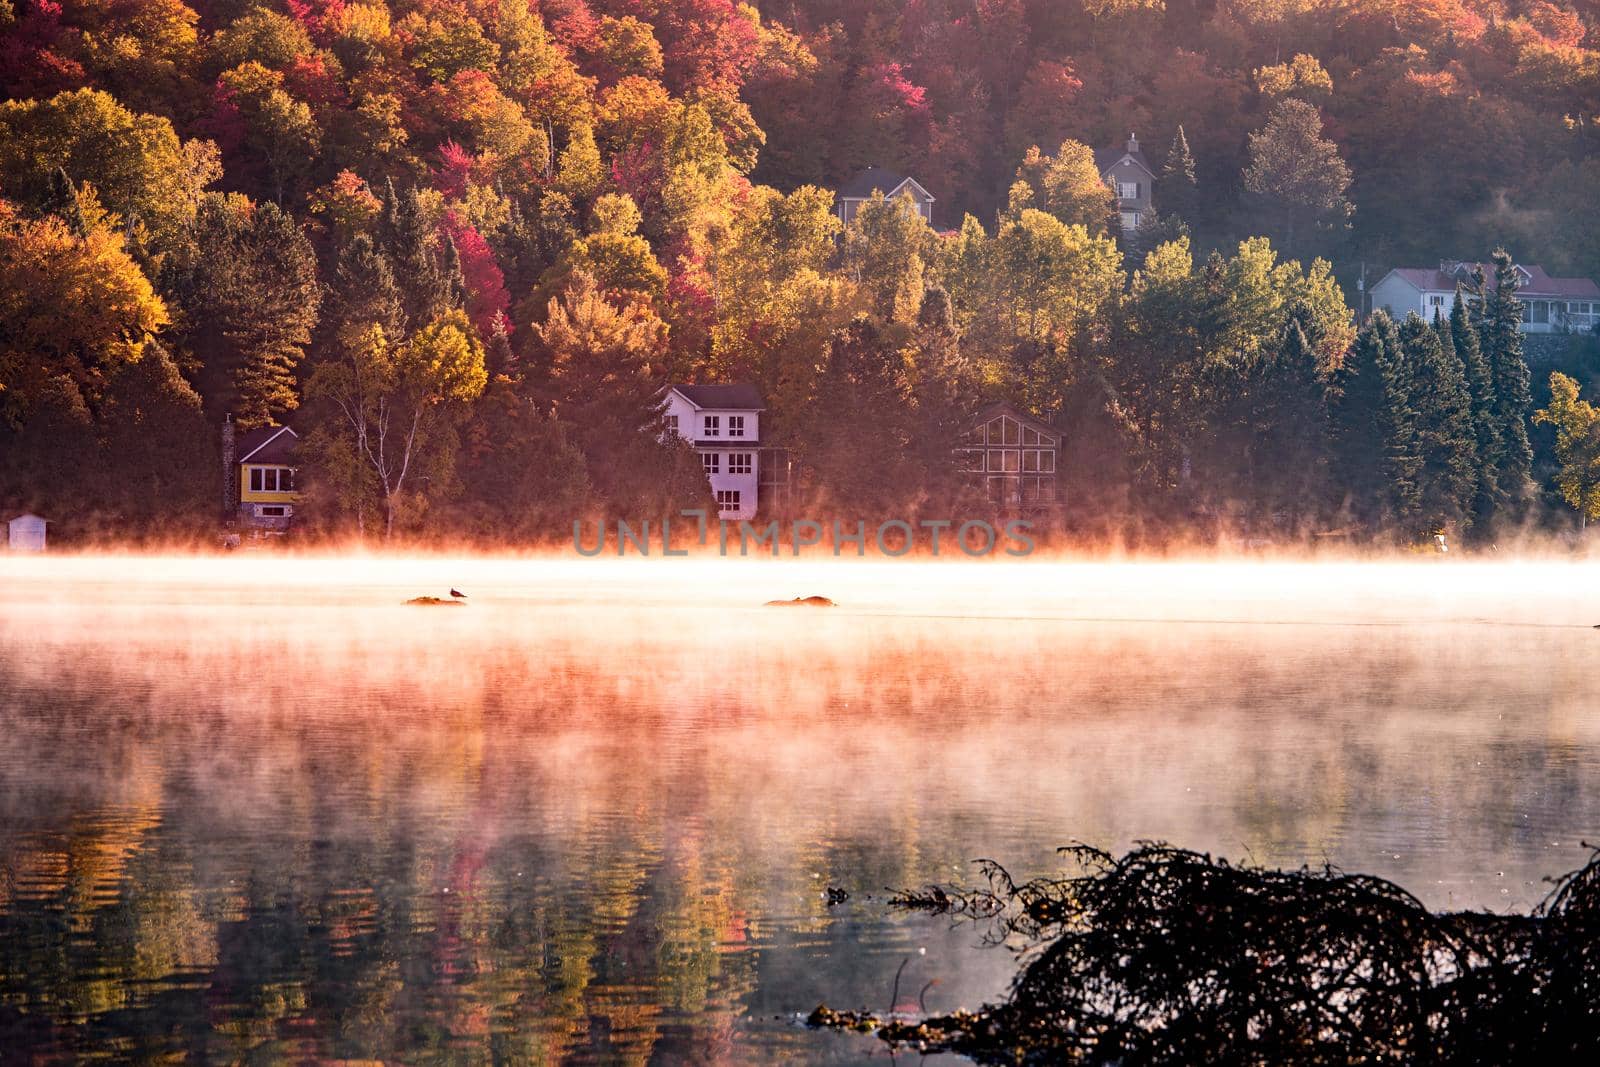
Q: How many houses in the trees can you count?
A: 6